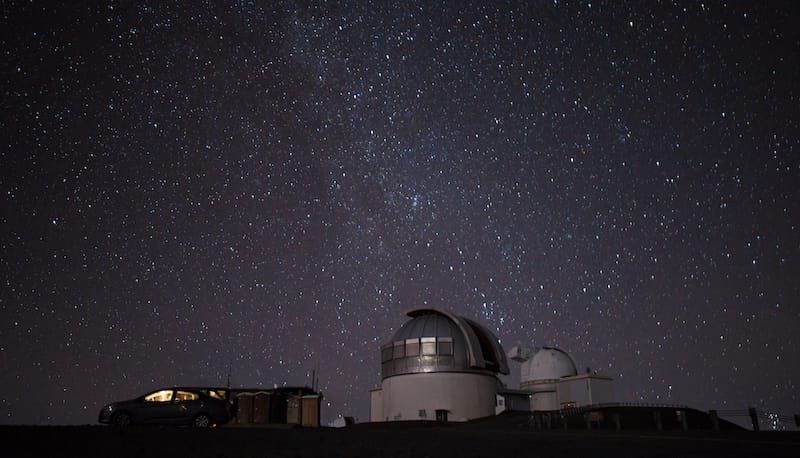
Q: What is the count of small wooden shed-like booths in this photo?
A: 4